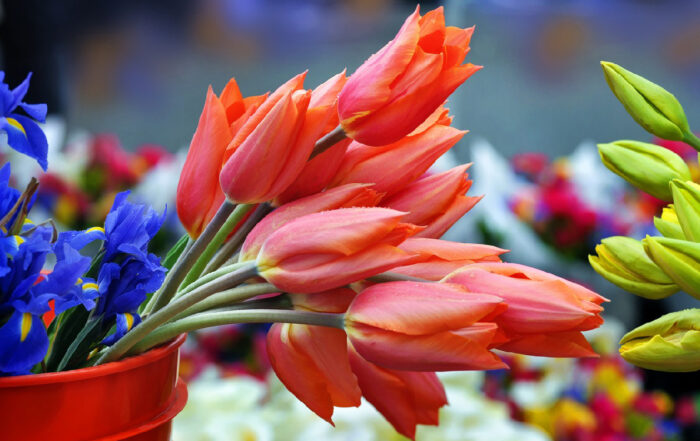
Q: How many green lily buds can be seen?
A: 7